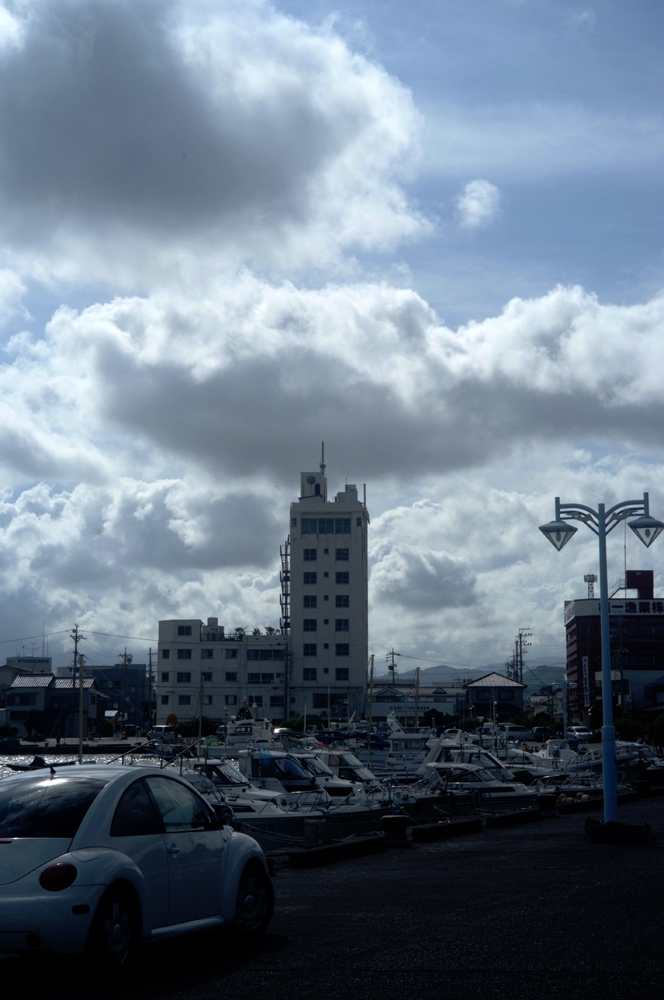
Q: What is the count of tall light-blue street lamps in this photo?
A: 1